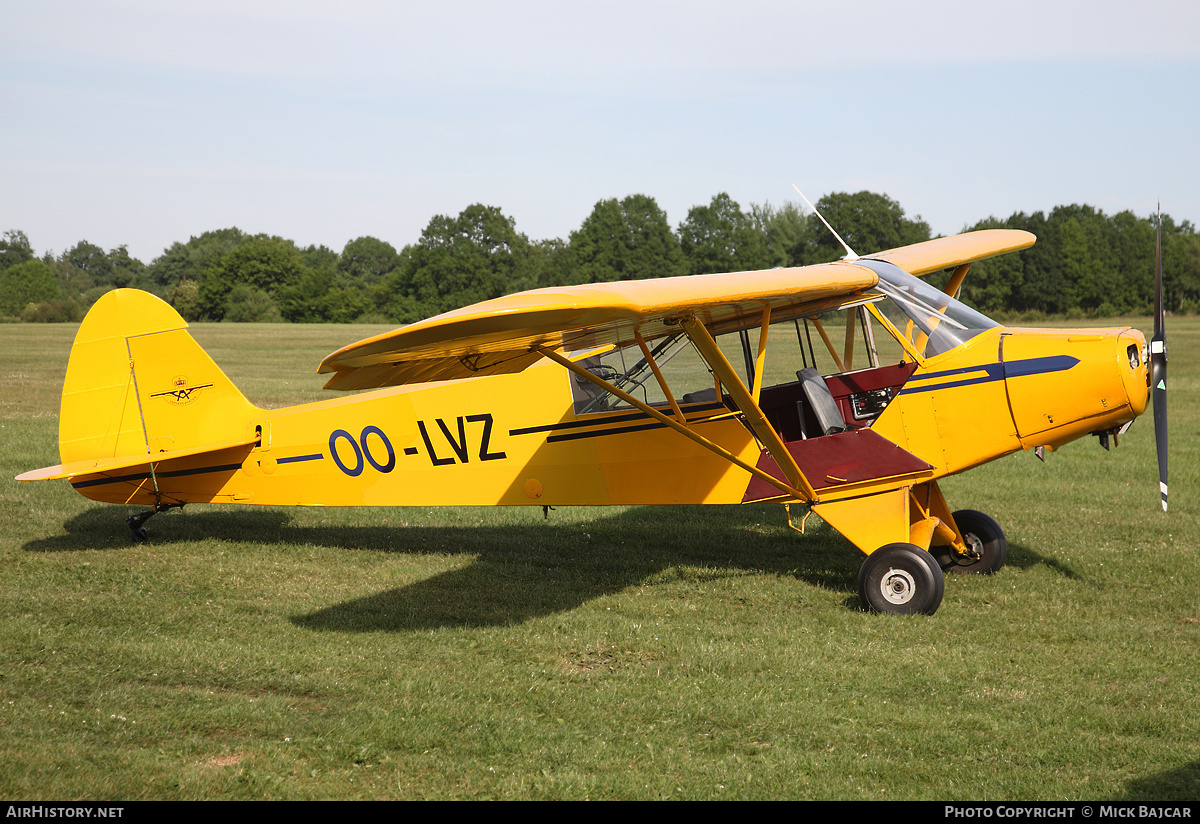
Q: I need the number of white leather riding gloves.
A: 0